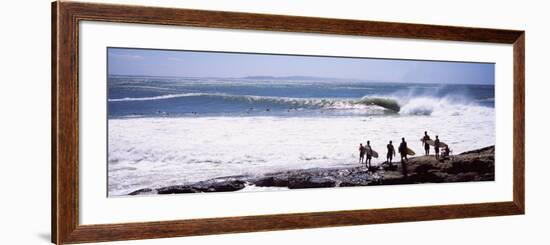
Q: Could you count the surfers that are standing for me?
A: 6